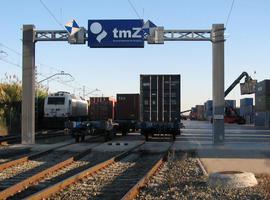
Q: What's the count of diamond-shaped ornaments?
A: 2